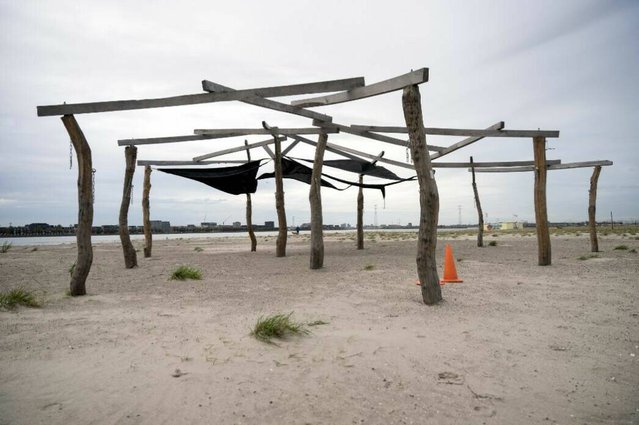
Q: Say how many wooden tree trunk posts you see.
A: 11